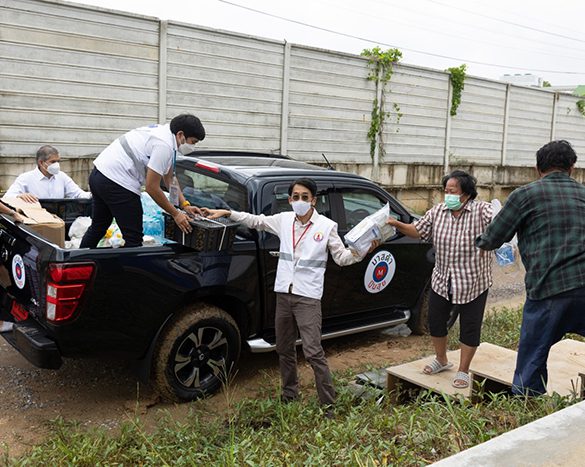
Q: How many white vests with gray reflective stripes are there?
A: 2